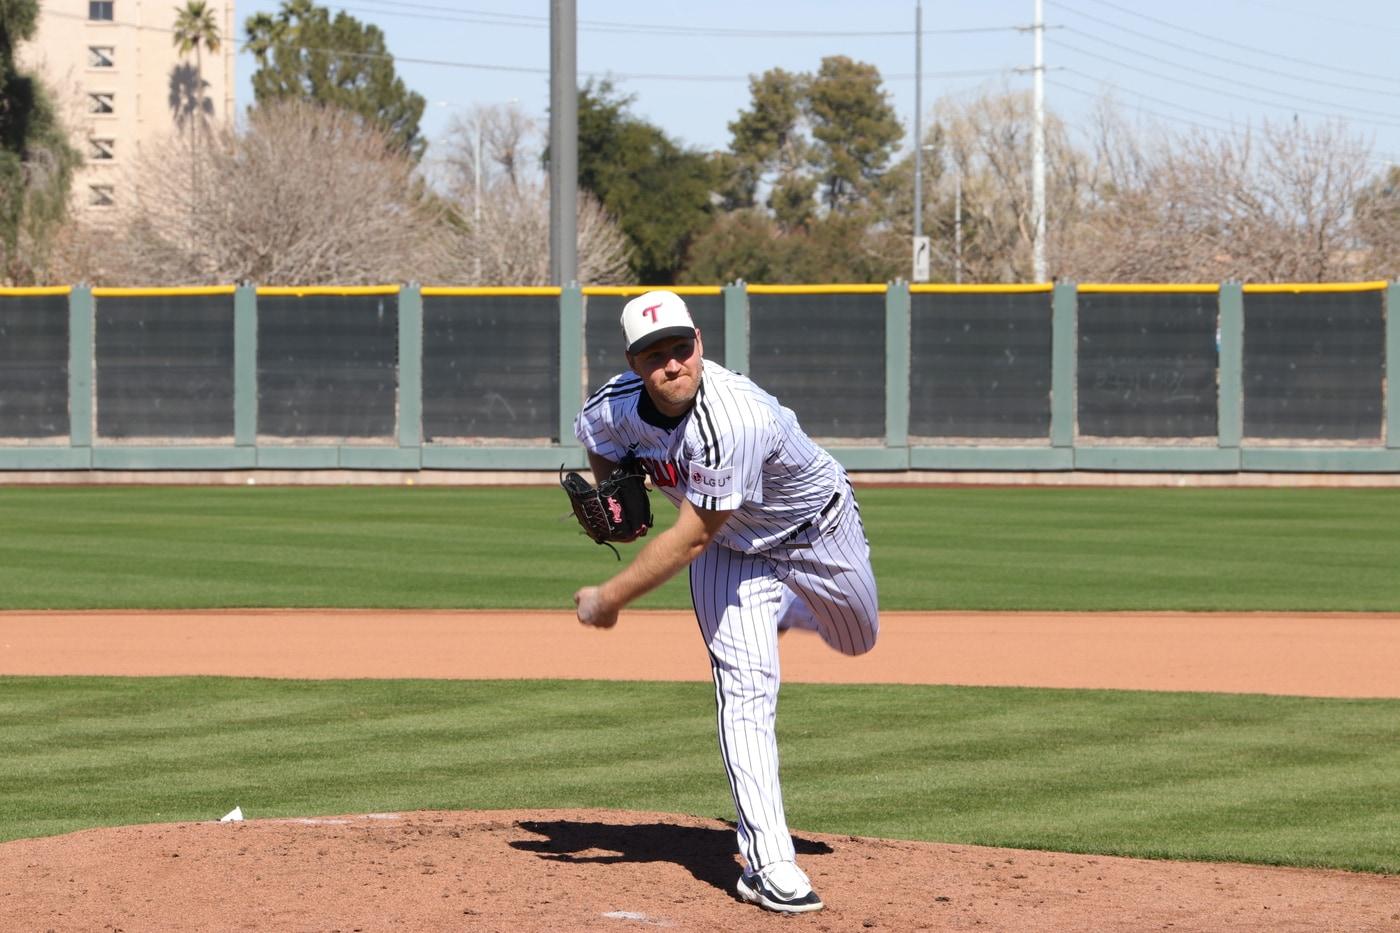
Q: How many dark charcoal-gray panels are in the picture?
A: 9